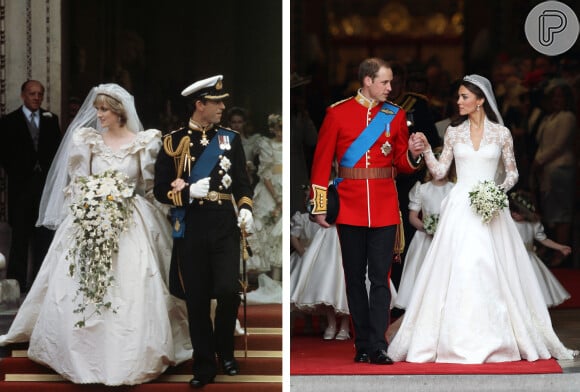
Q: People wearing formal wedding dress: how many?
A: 2